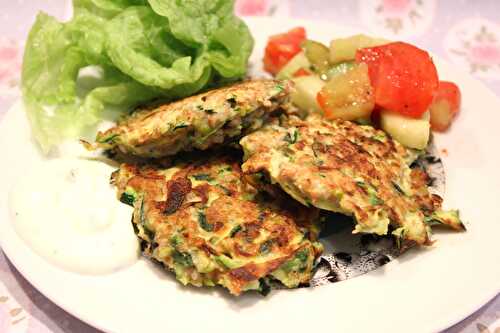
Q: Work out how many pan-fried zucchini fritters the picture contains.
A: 3